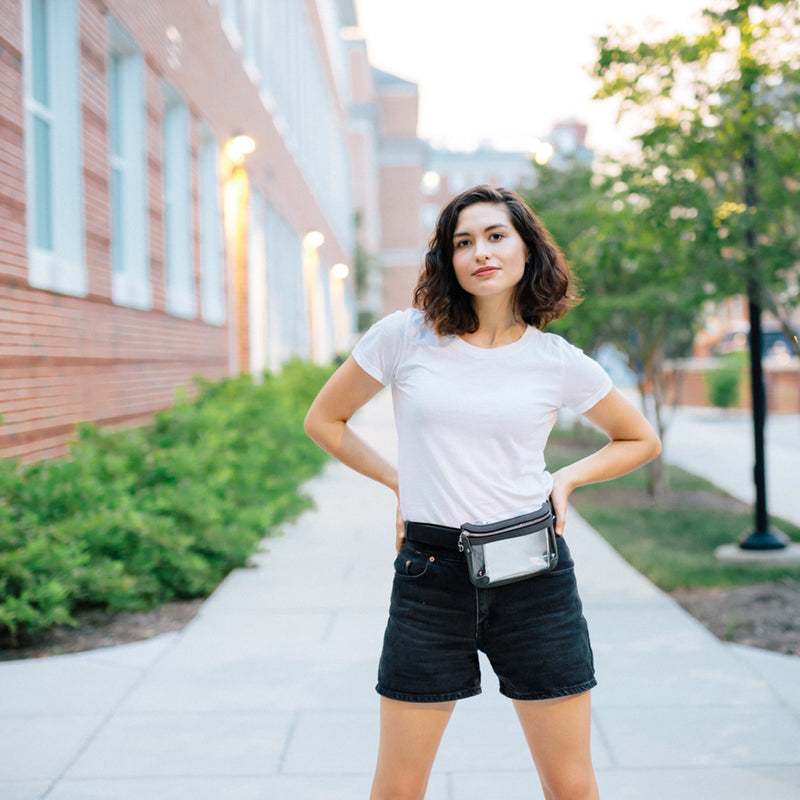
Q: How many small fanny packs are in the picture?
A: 1